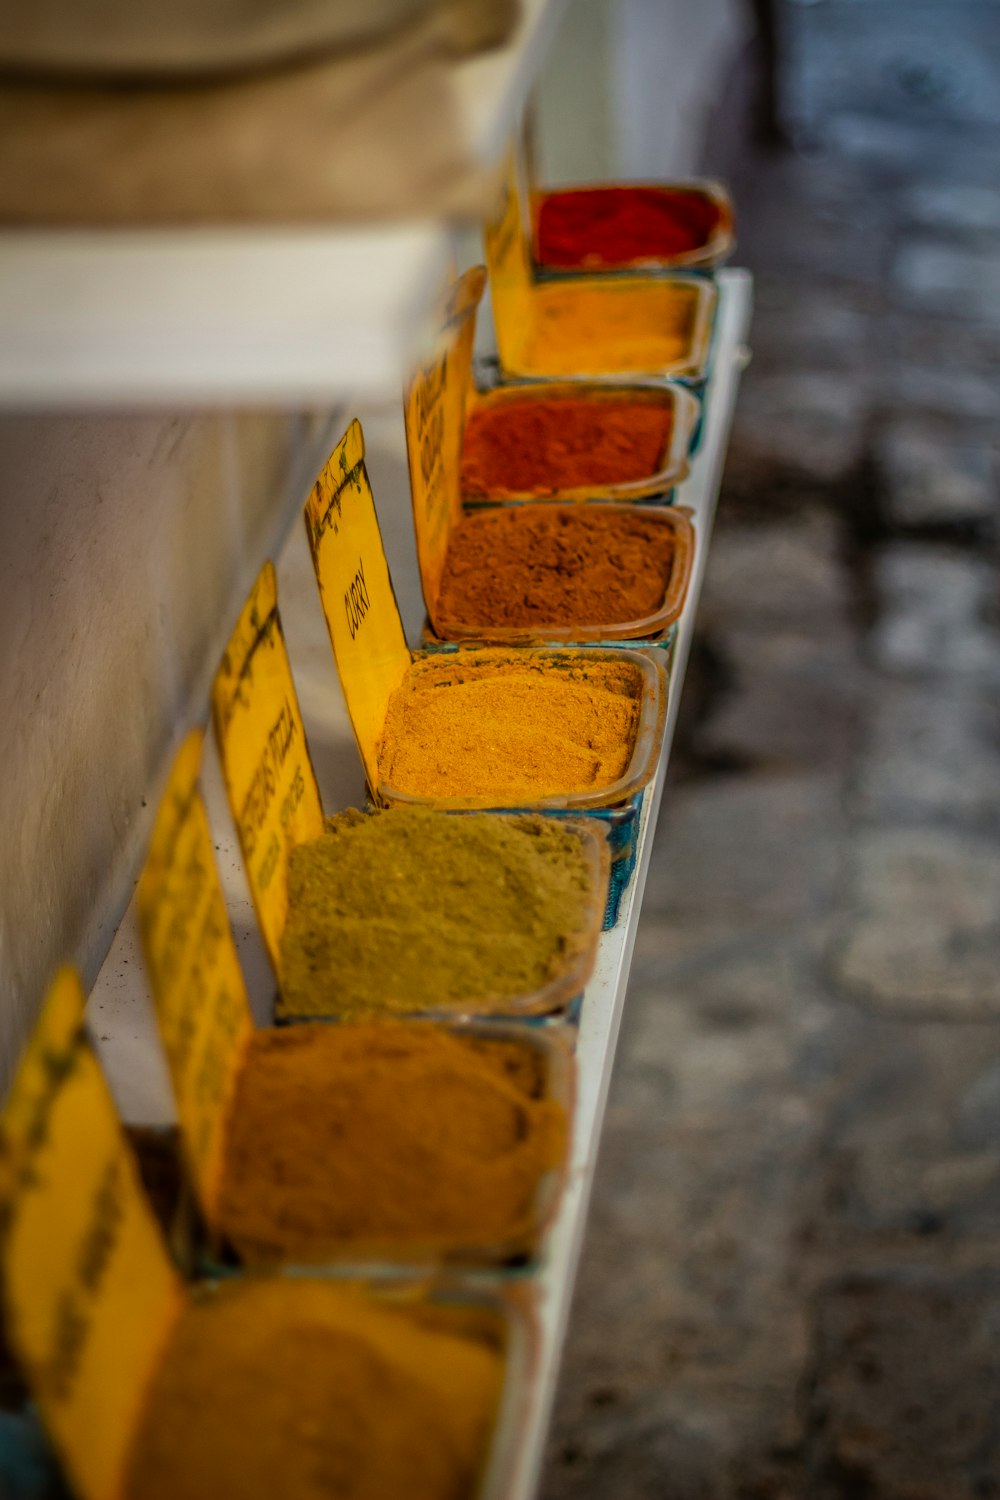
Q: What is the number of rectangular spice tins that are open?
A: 8